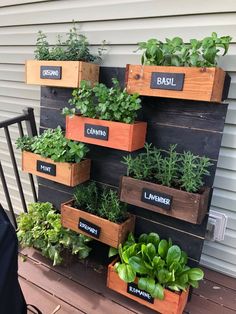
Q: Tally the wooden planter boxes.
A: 7